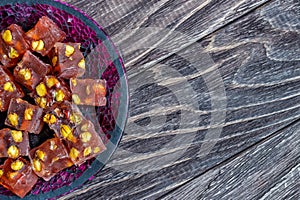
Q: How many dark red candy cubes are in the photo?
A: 13